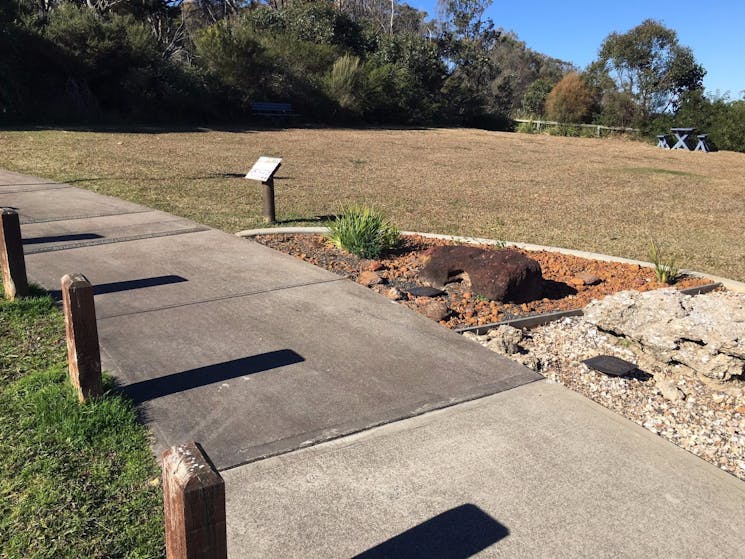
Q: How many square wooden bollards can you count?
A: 3